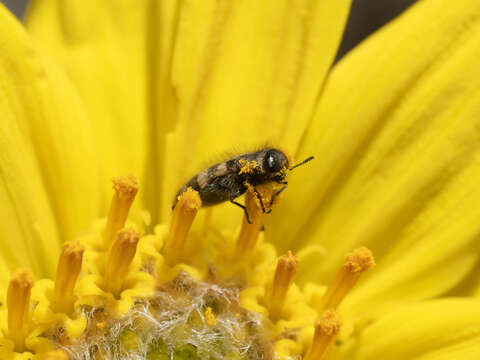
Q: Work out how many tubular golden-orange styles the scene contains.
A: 9